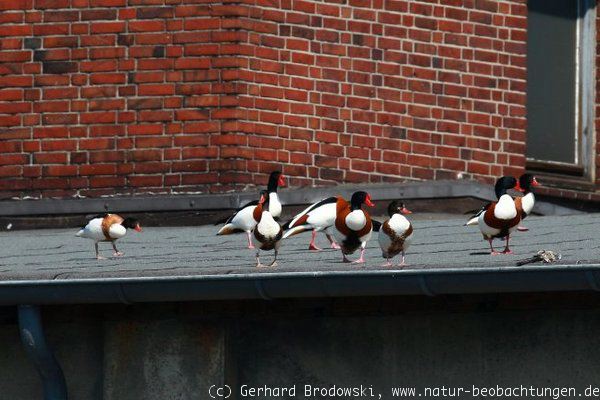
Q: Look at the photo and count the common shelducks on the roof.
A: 8